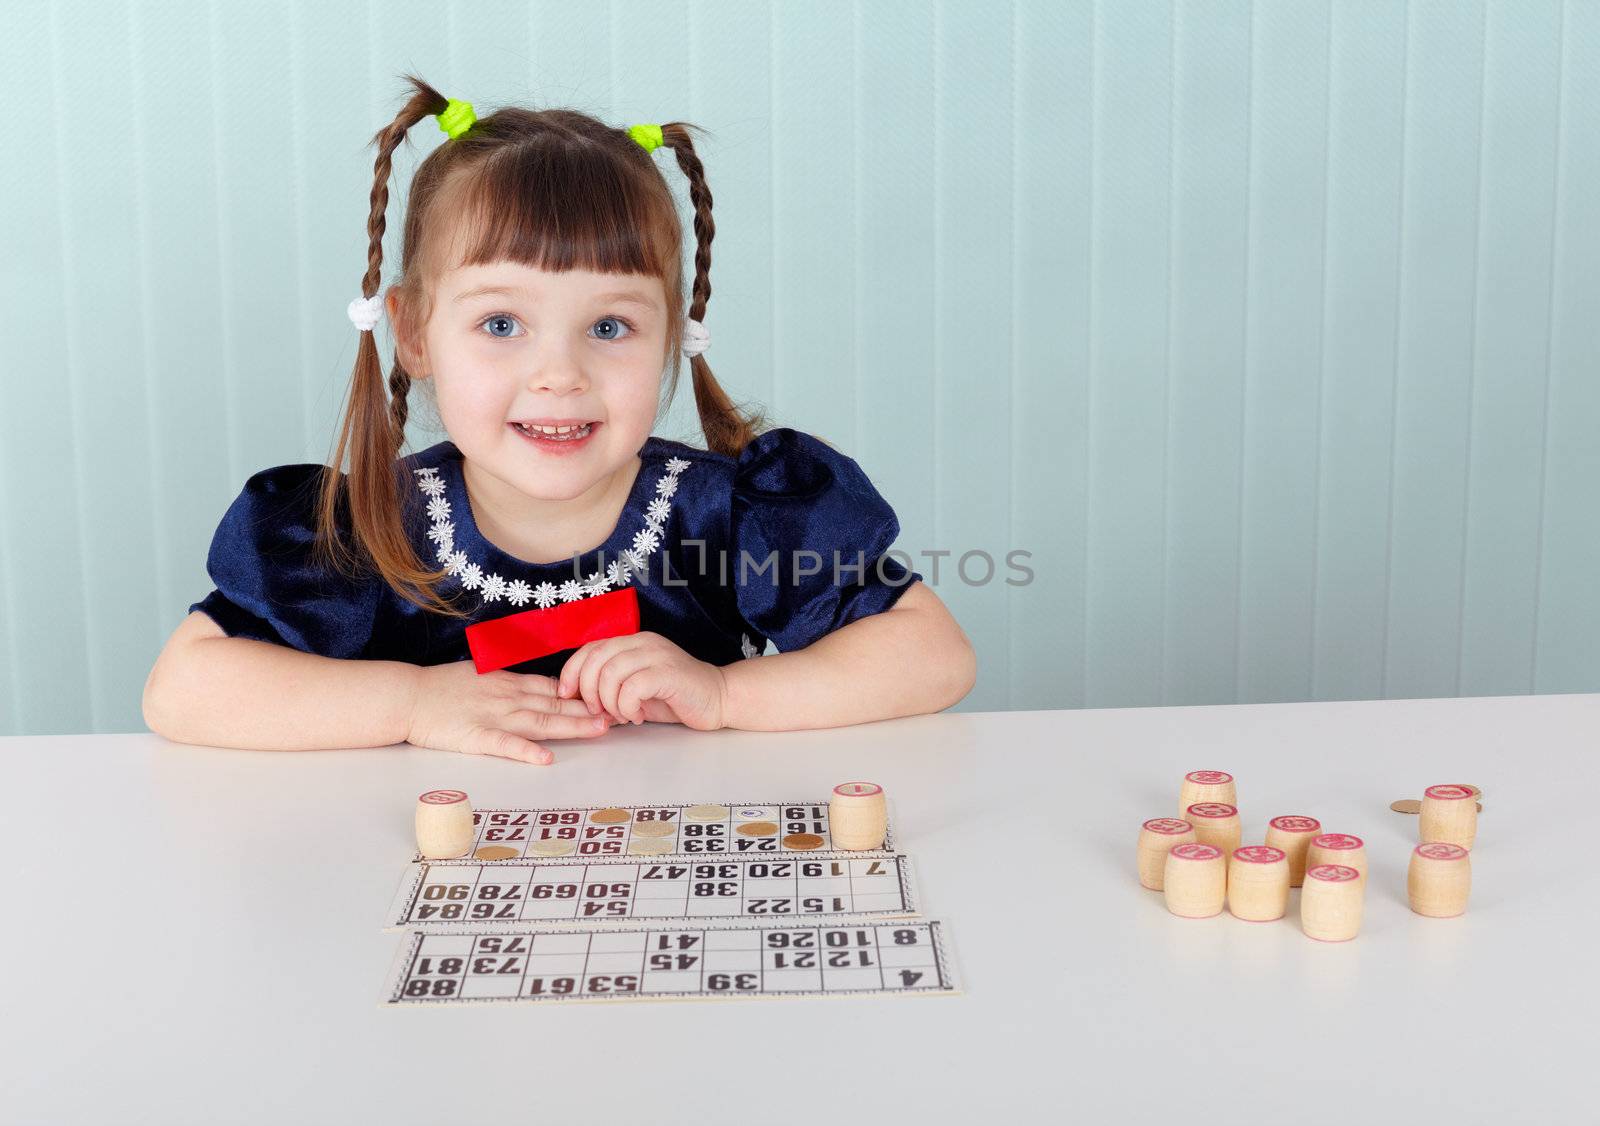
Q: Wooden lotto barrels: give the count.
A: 12